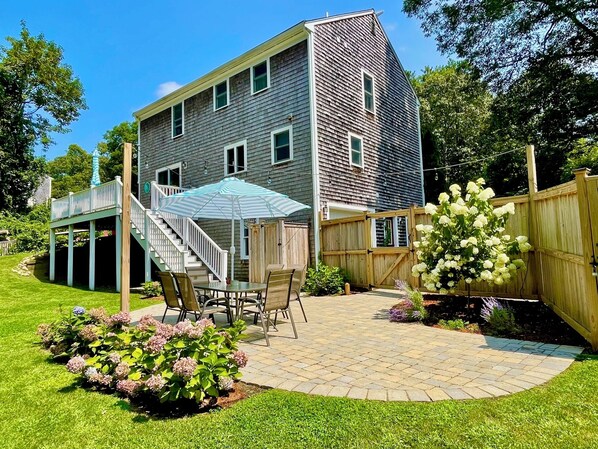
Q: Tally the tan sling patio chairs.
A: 6